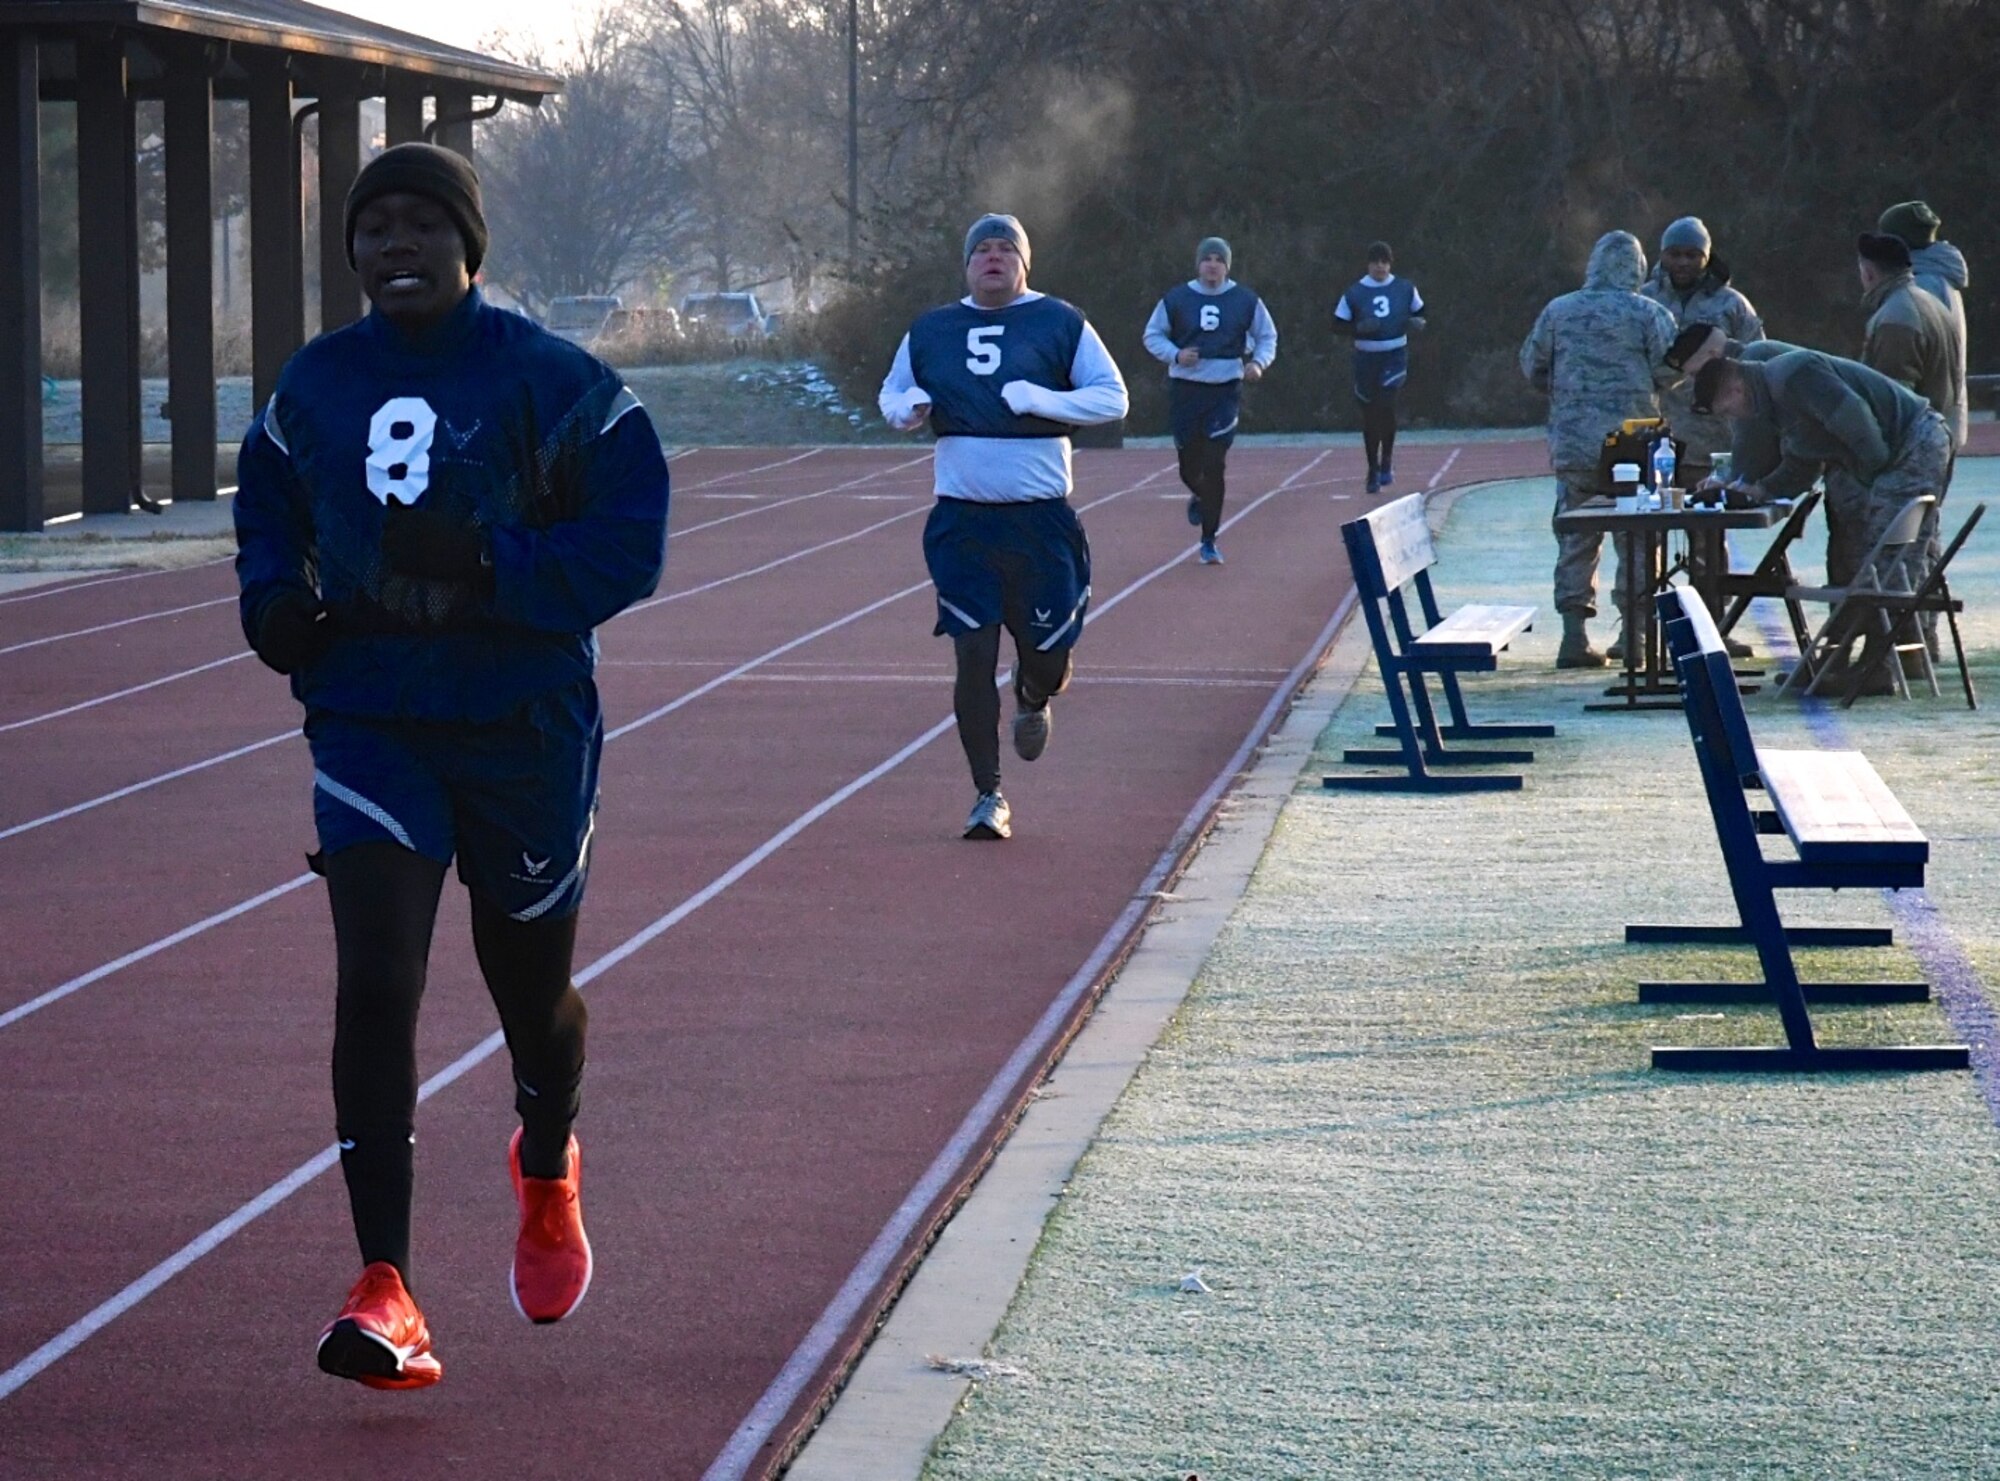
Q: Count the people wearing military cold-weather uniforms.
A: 6